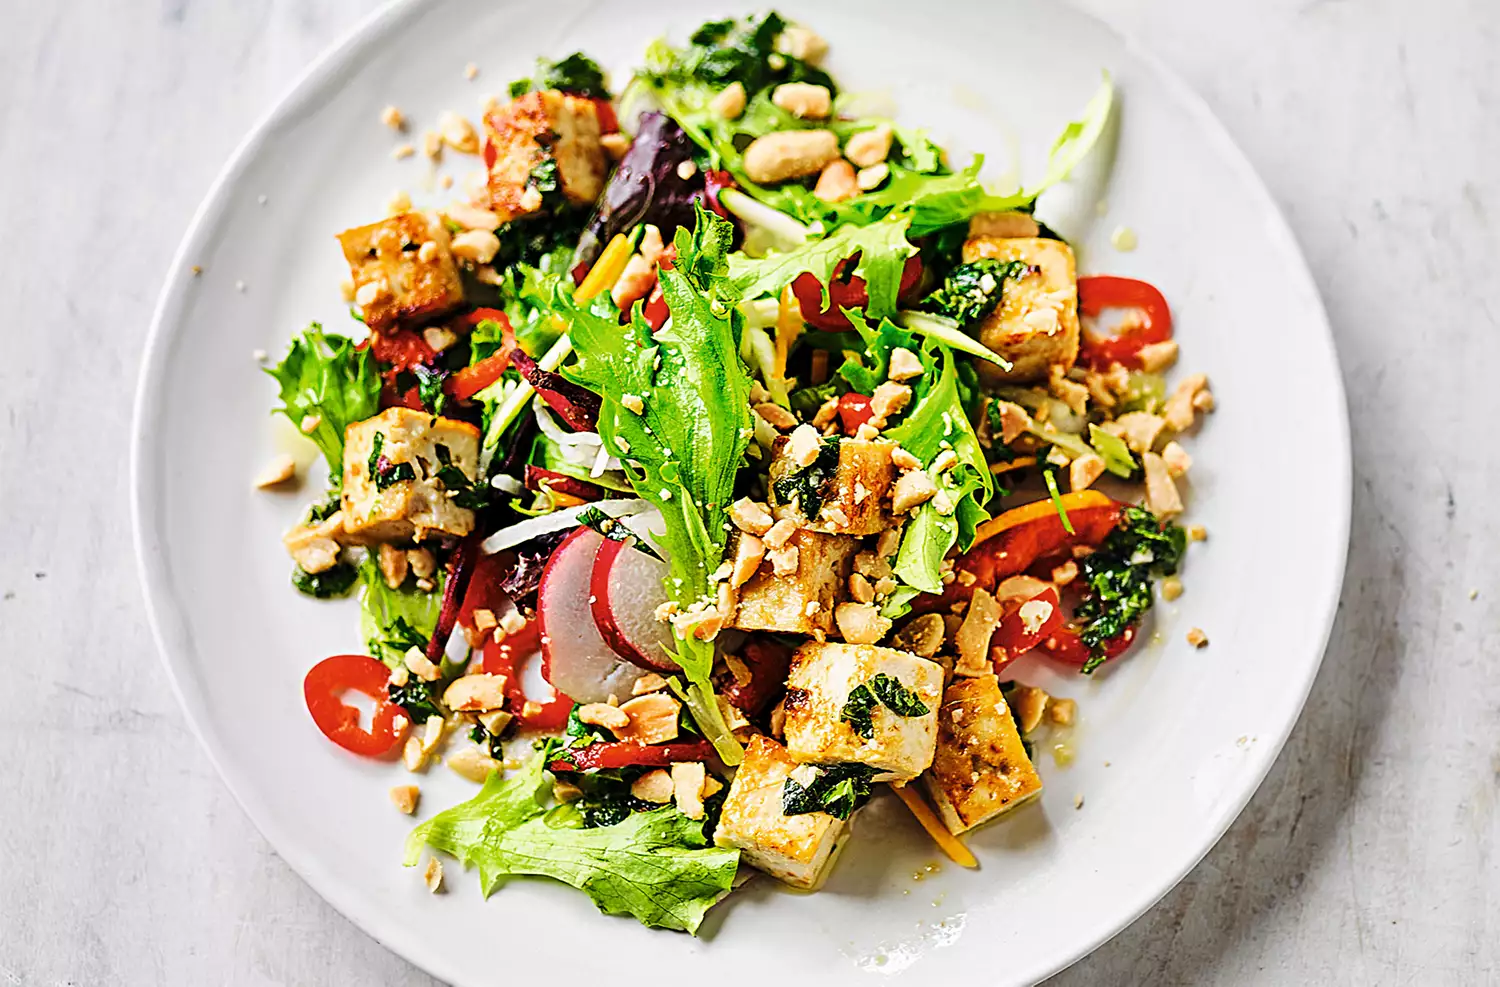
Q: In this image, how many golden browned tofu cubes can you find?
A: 9